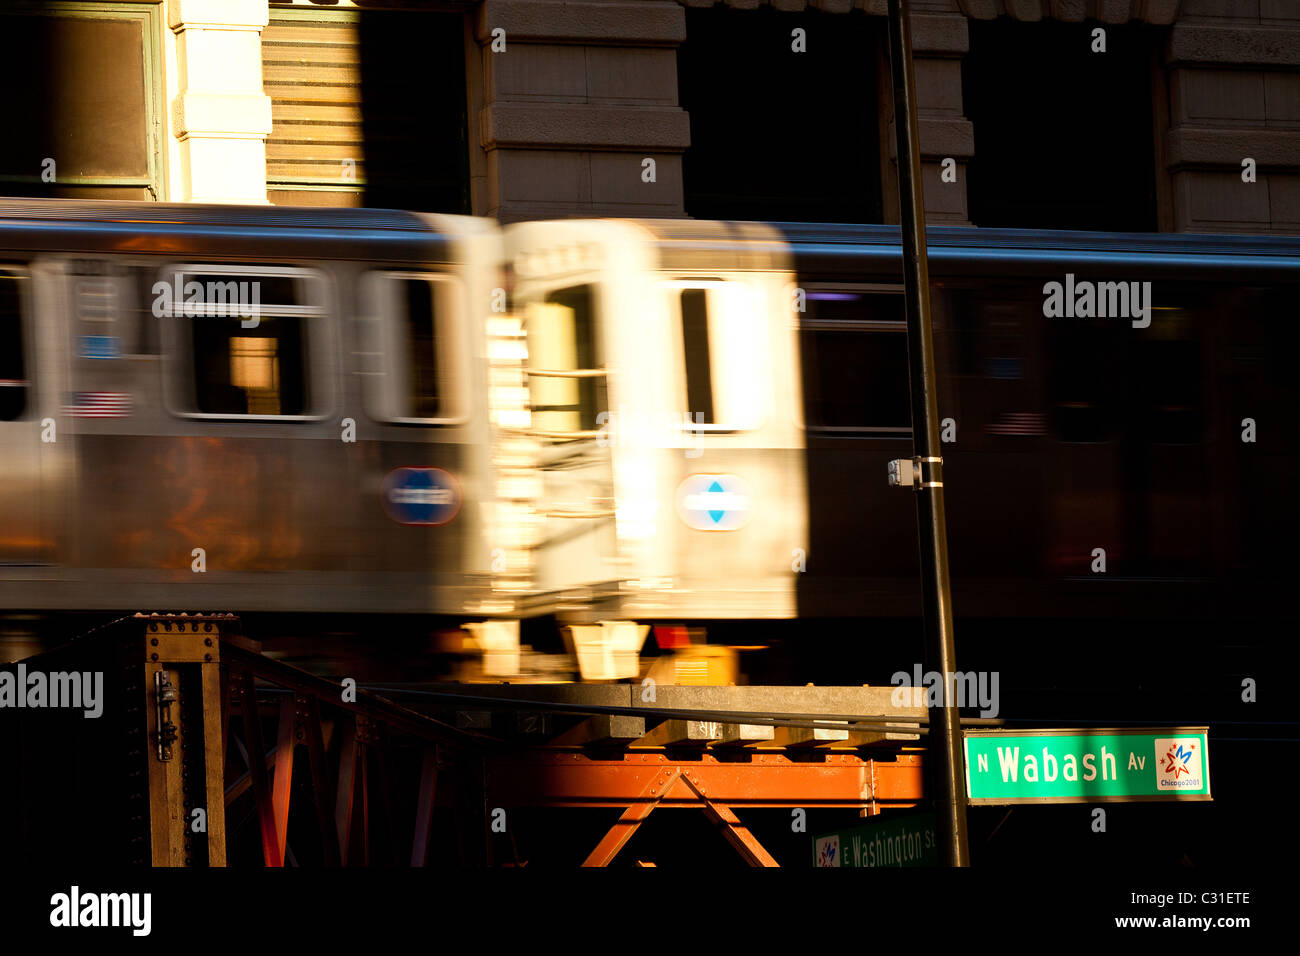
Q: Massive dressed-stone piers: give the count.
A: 4